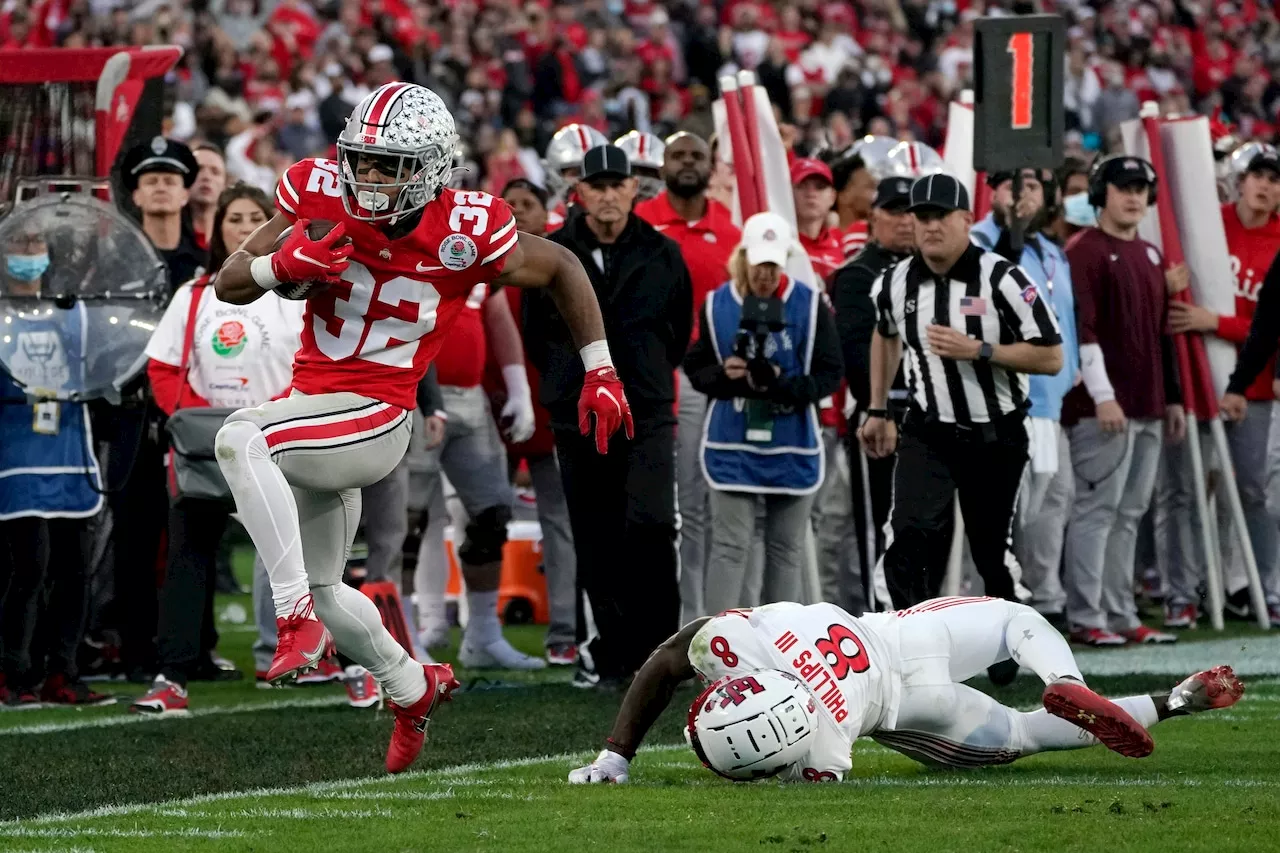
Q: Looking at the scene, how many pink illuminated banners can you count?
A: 0